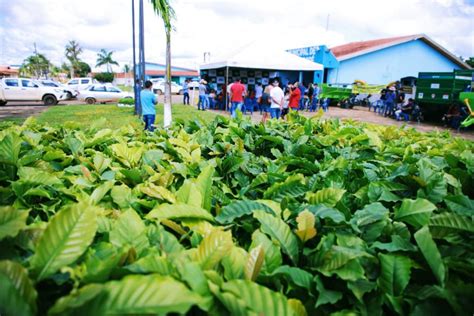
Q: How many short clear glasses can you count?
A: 0